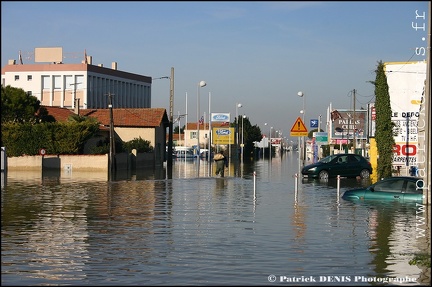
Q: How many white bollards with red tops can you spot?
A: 3